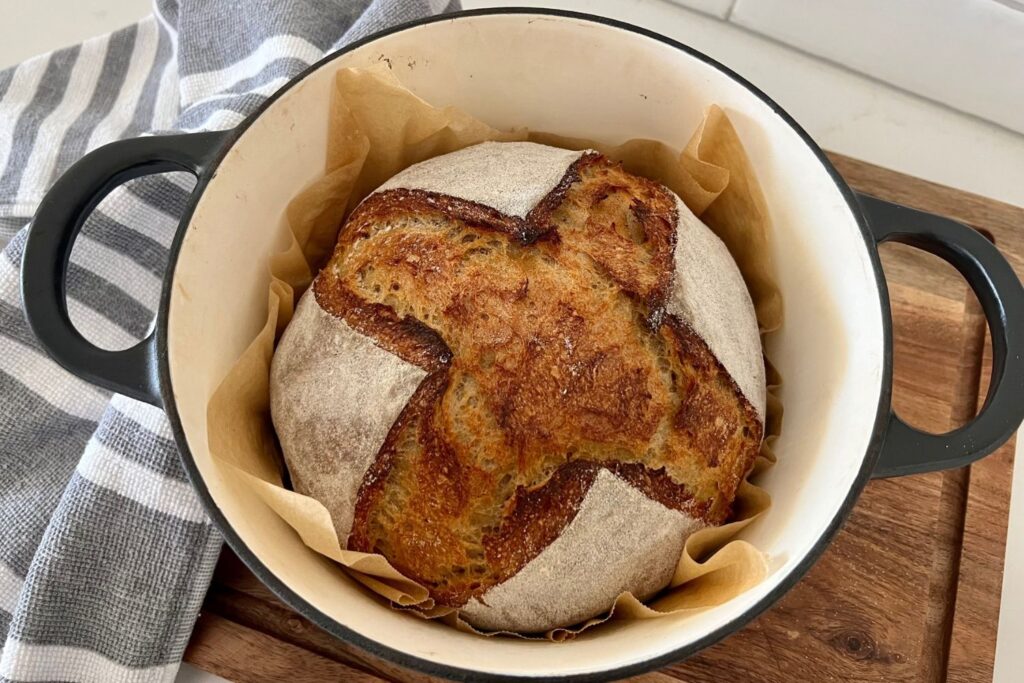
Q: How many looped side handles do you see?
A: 2